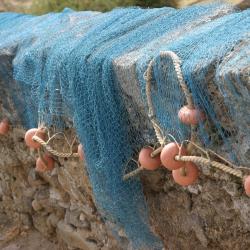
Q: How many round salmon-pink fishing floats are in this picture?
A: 9